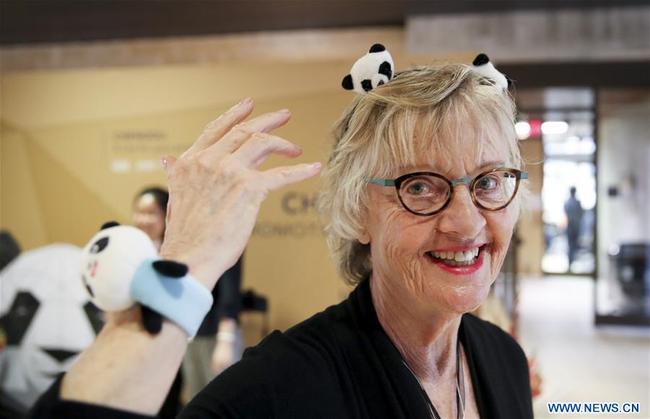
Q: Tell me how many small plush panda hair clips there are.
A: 2